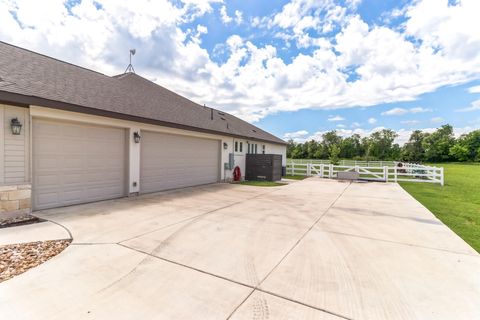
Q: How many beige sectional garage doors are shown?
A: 2